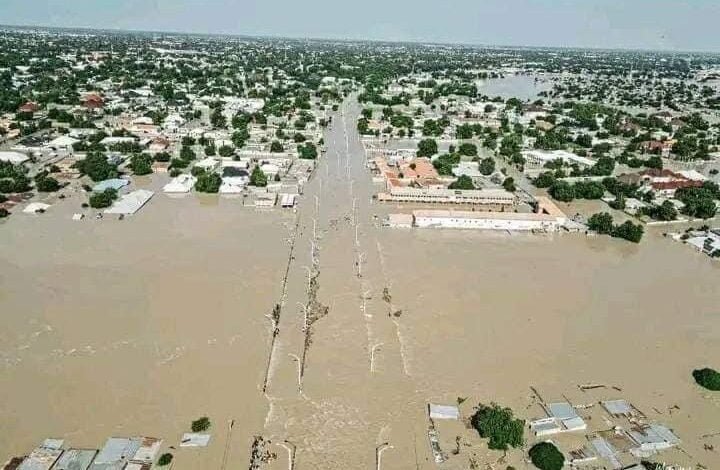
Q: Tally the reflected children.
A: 0